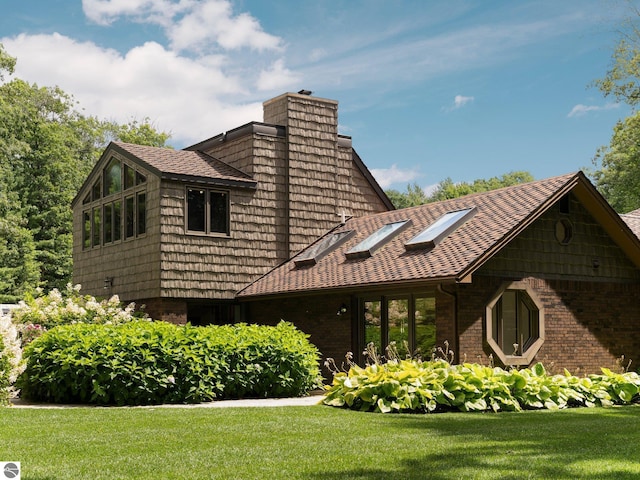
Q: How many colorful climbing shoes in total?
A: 0